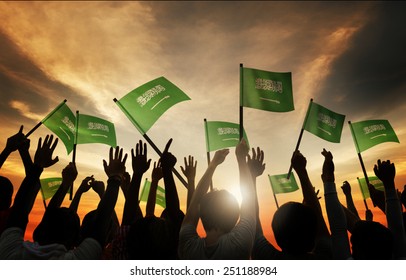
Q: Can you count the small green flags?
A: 11